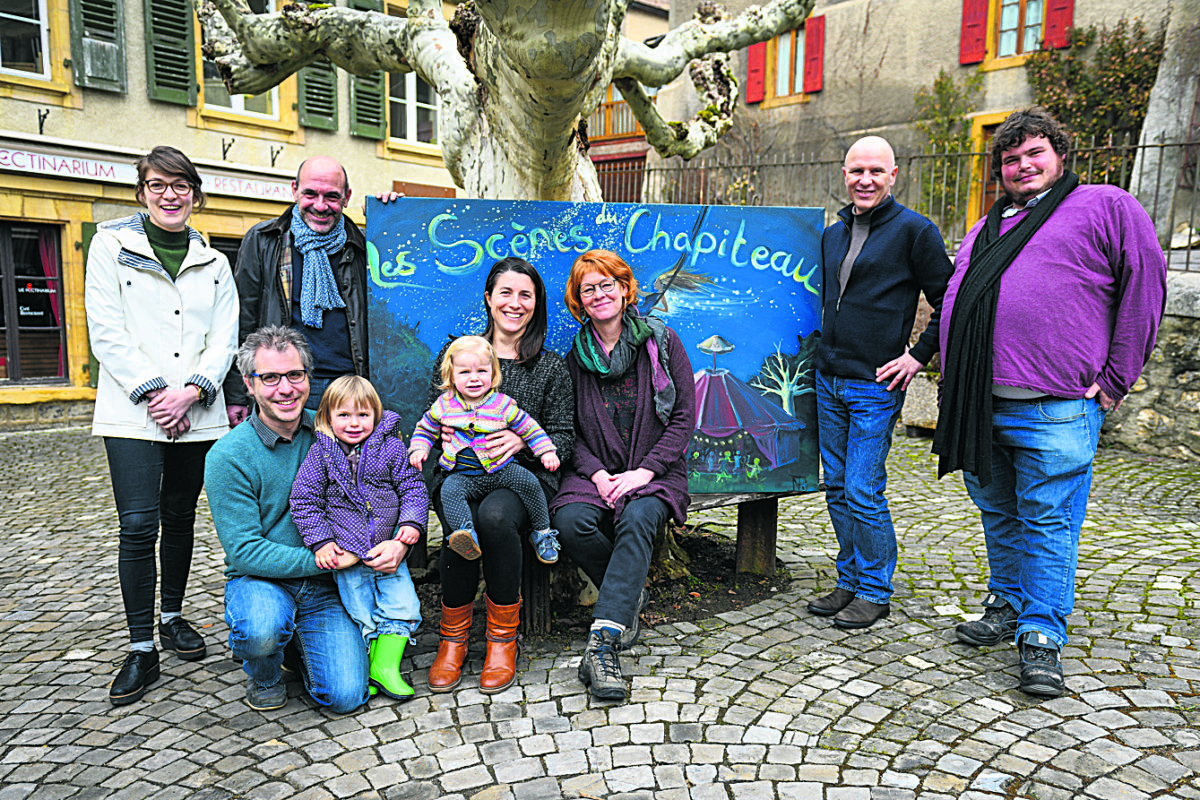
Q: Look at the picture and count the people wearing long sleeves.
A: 9